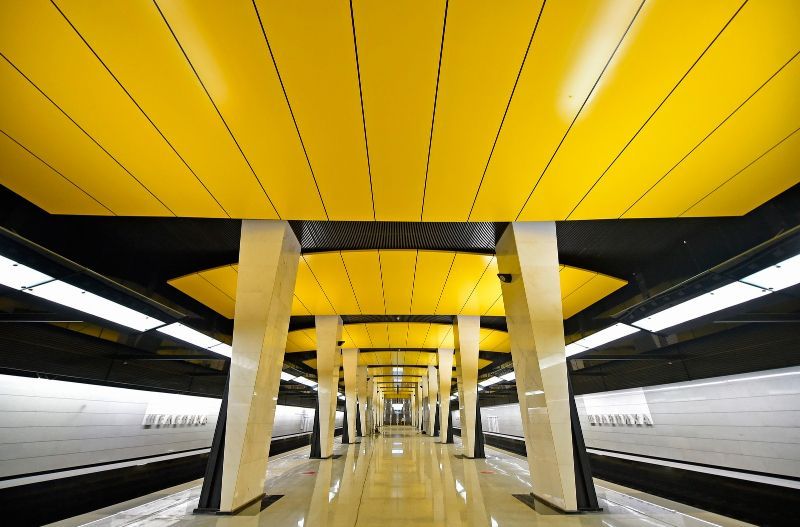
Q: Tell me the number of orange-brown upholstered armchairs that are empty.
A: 0